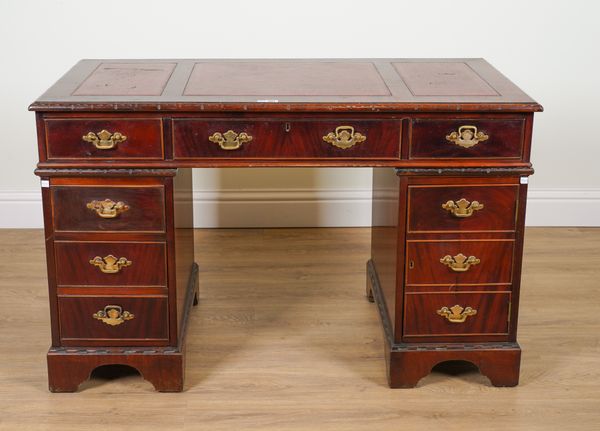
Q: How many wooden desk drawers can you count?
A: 9